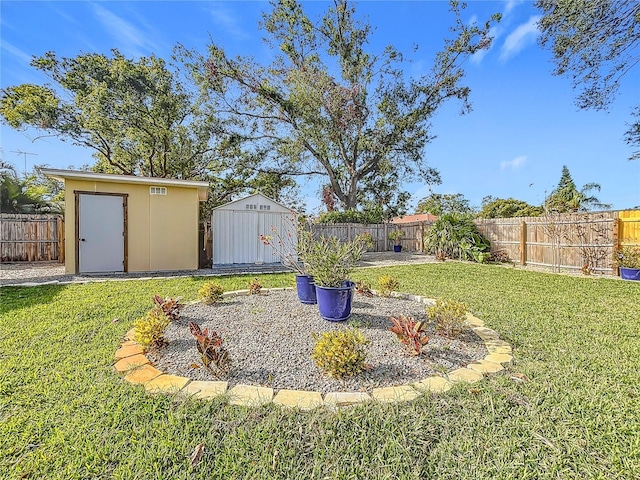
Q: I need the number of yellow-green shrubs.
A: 5